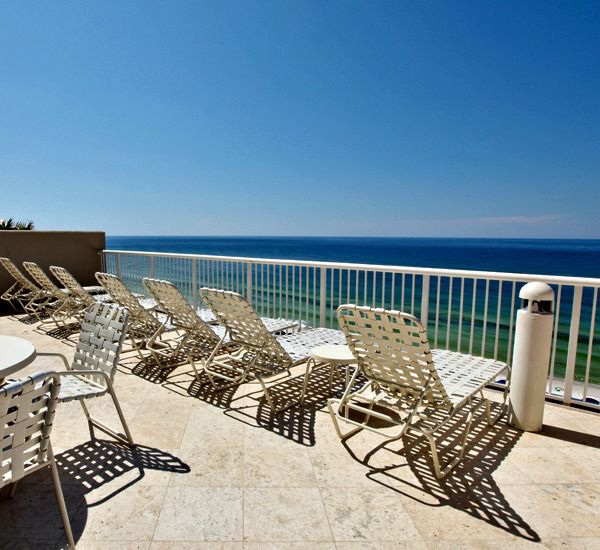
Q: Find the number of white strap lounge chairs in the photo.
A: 7